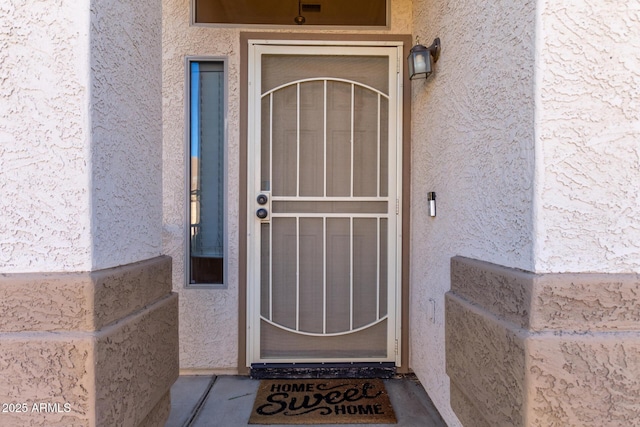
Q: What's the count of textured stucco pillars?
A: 2